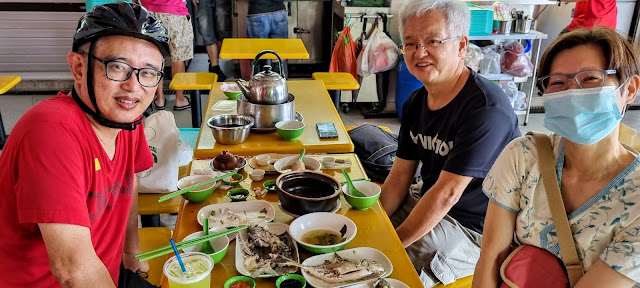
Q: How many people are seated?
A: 3